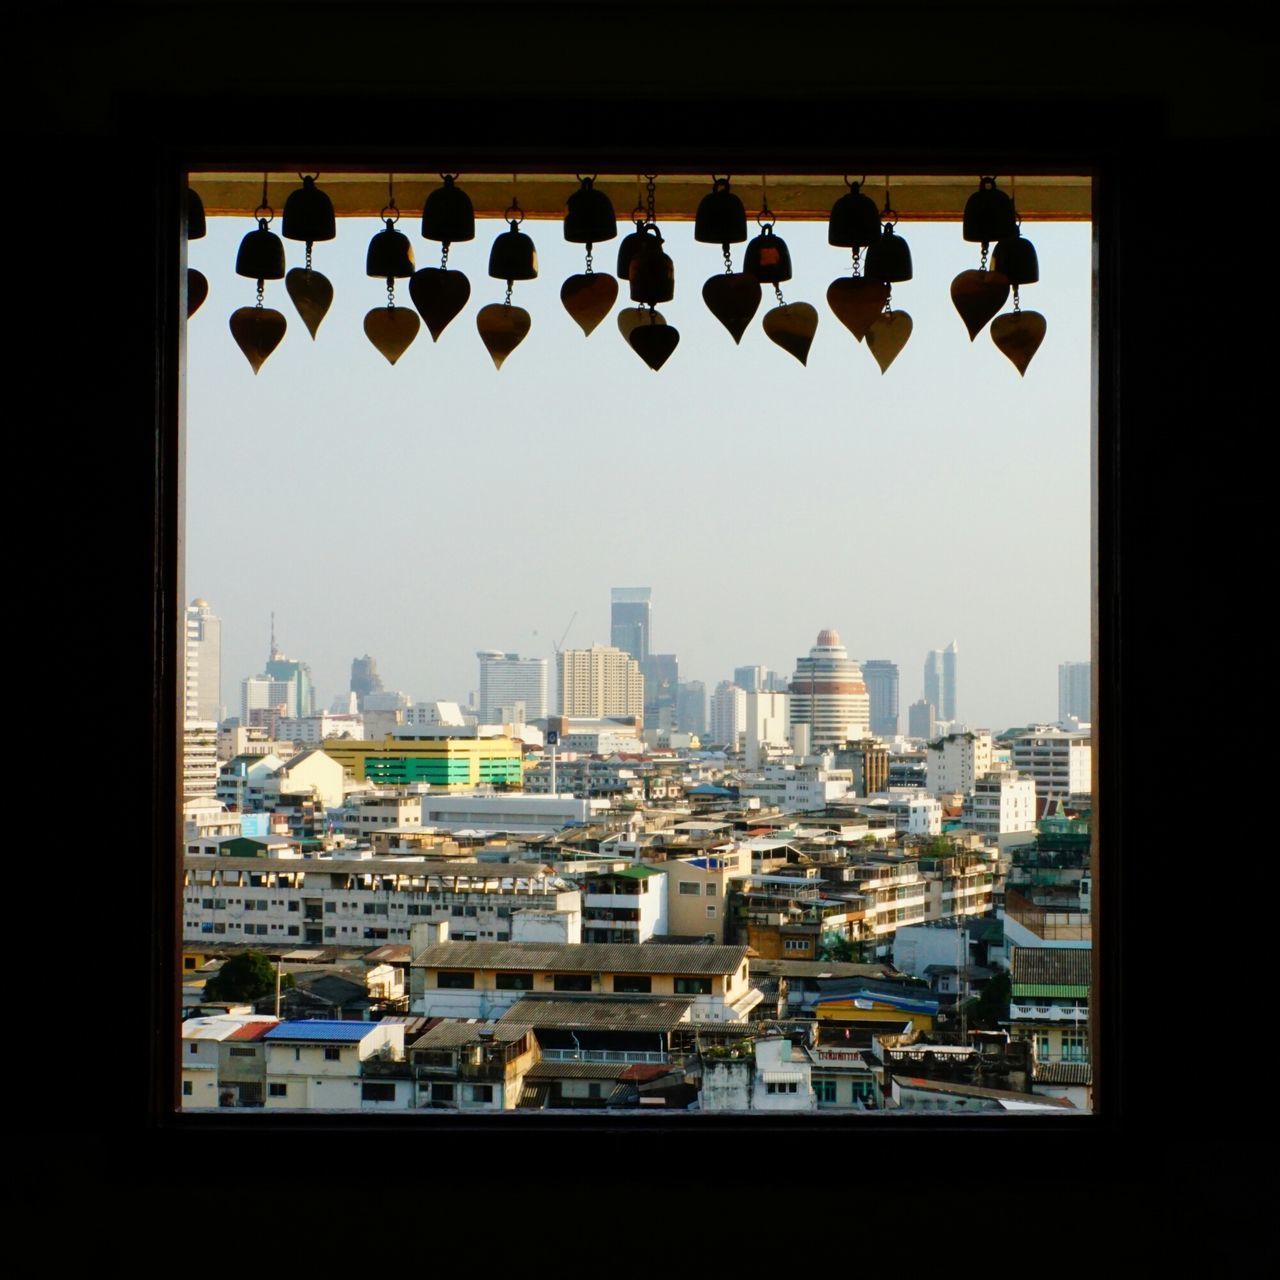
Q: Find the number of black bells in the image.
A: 15